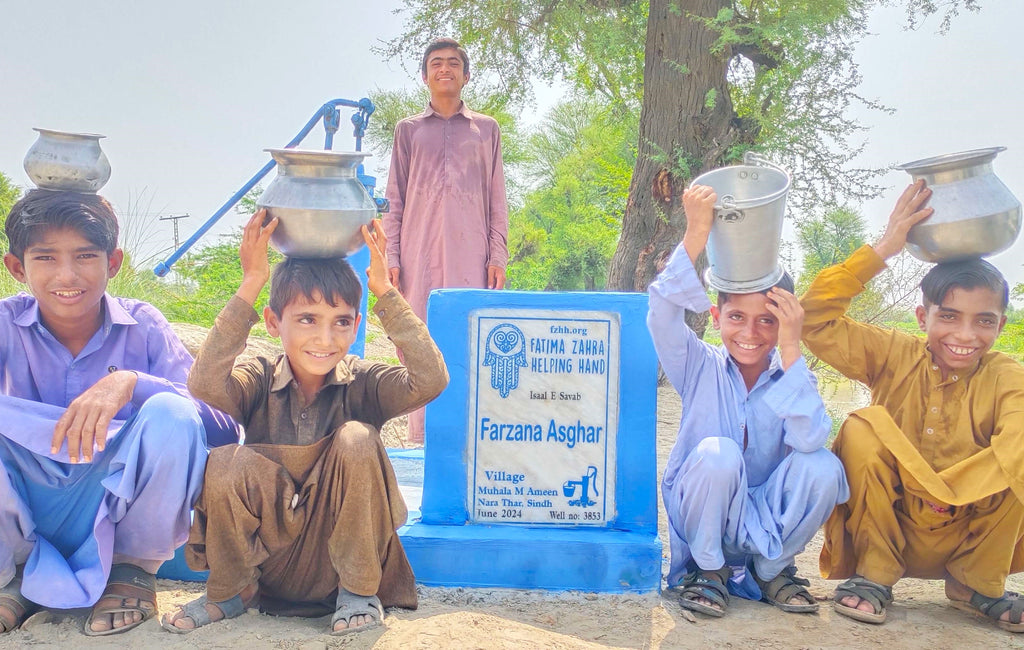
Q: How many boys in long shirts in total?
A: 5